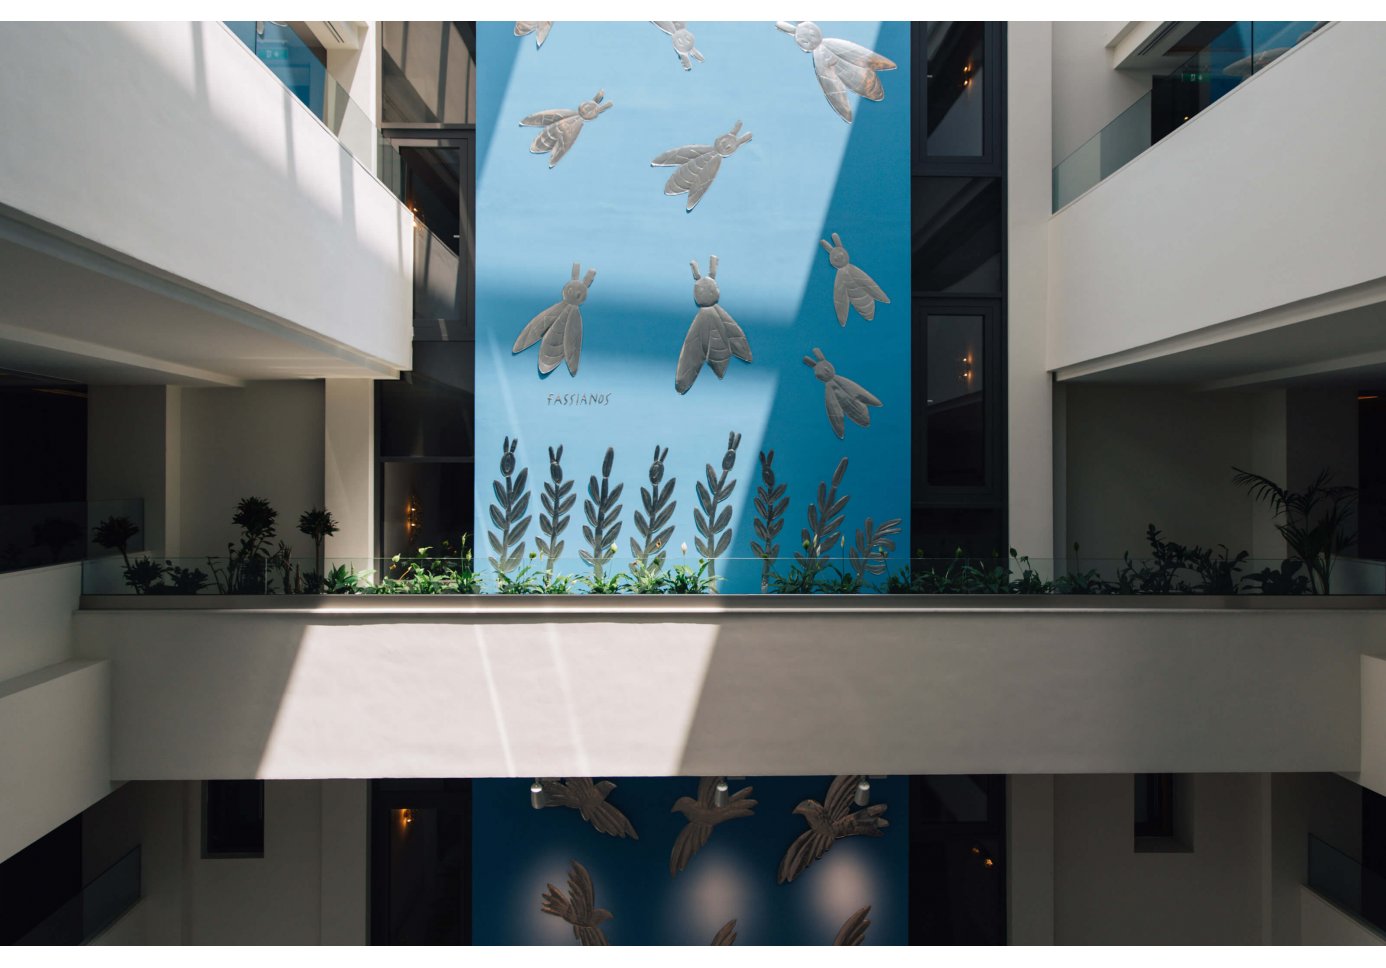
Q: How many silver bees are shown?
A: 9